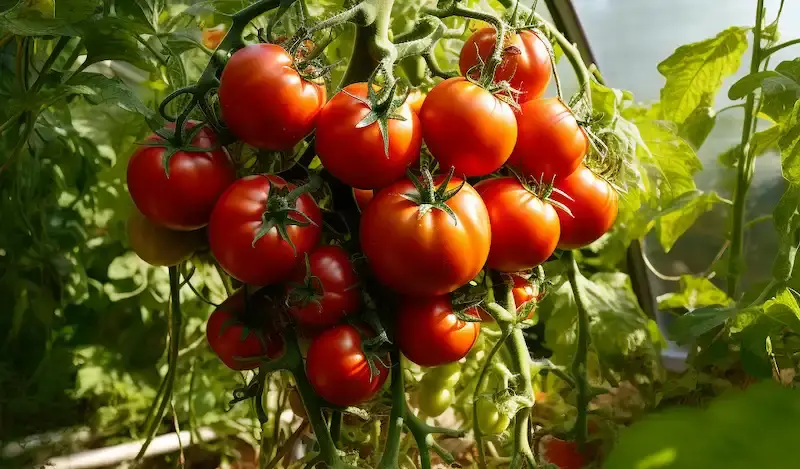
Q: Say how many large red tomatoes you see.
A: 14